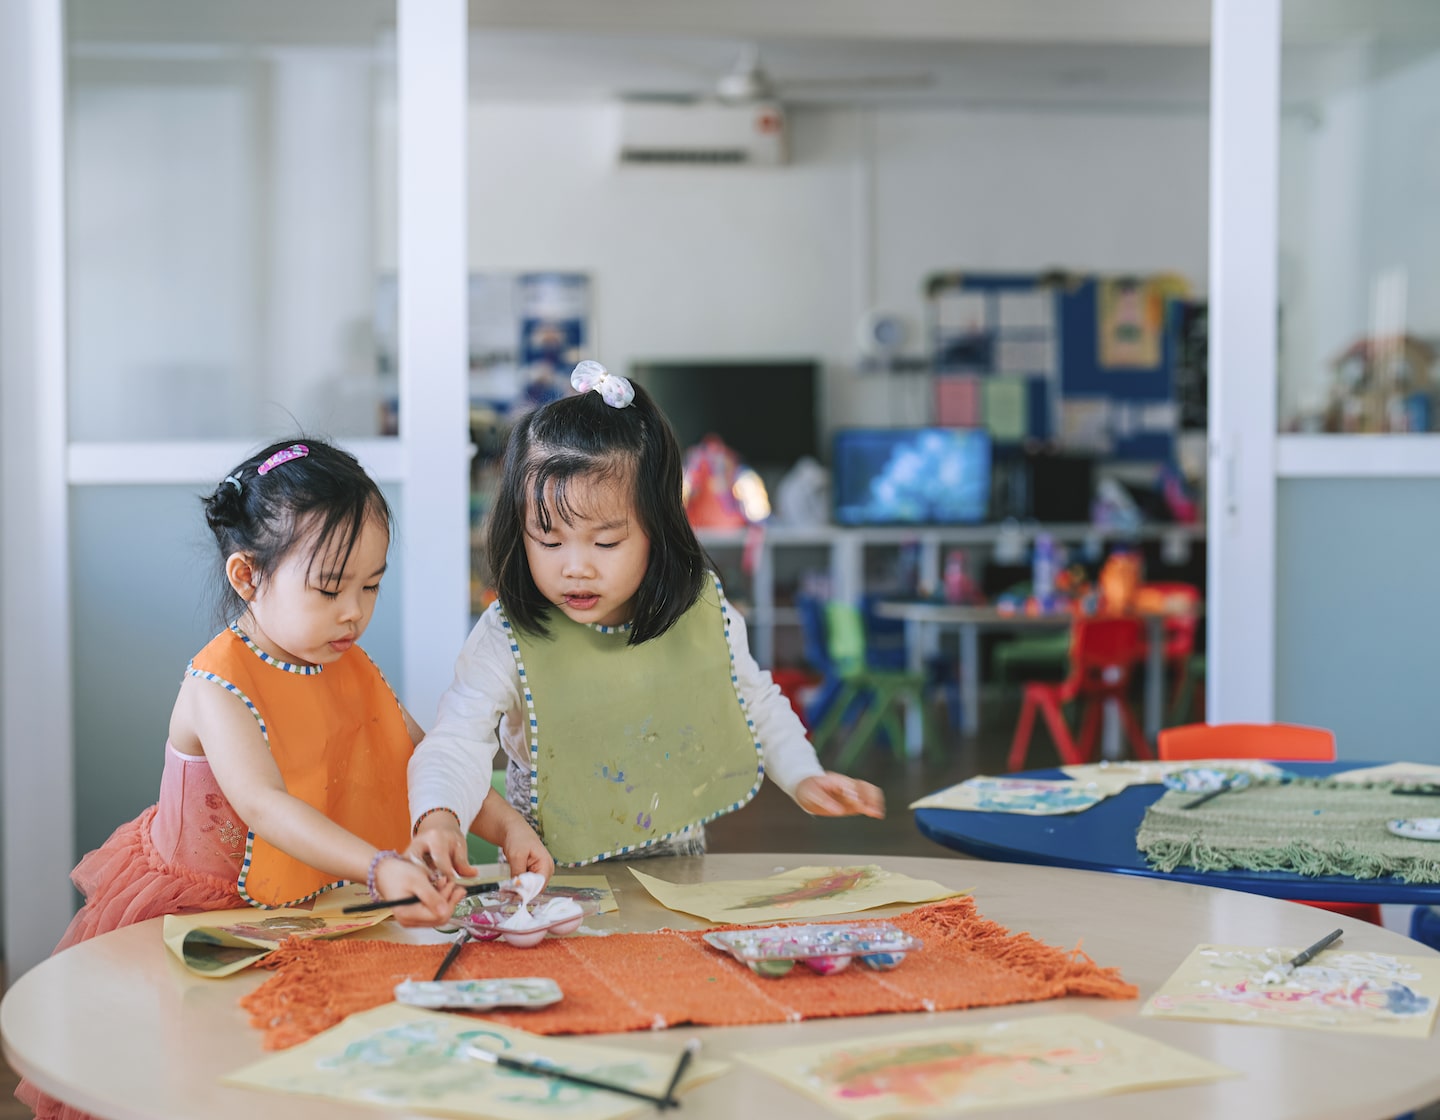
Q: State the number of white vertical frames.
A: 3